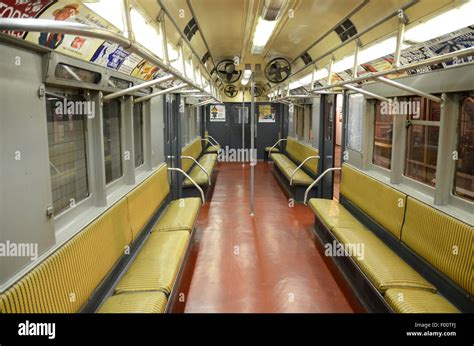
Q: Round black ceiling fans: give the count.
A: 4